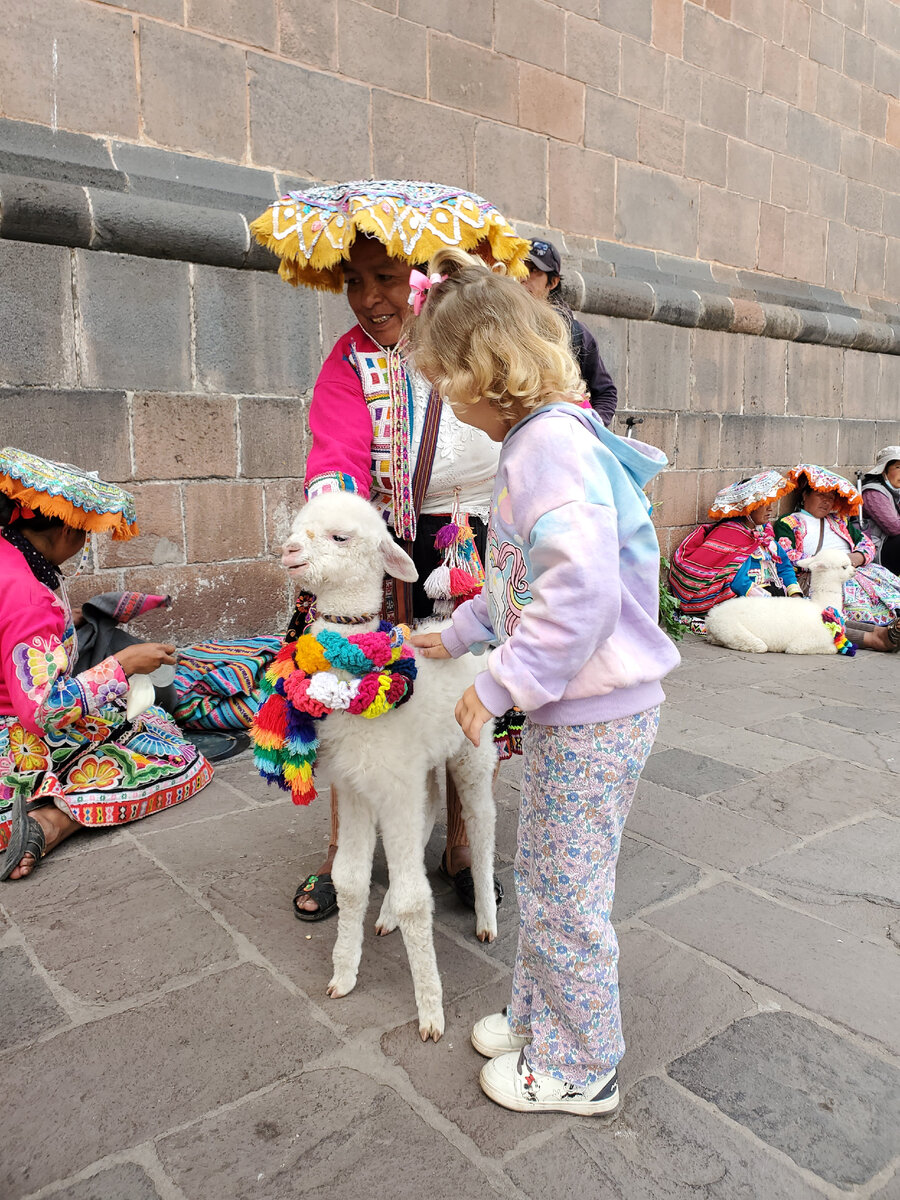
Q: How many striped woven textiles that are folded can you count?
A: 1